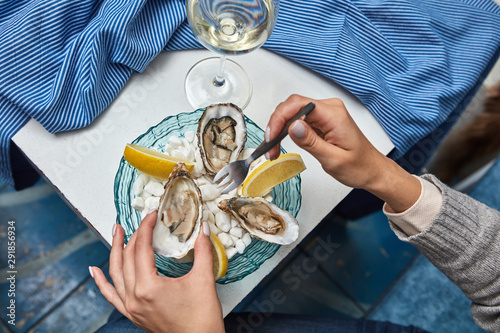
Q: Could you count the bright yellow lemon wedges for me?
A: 3